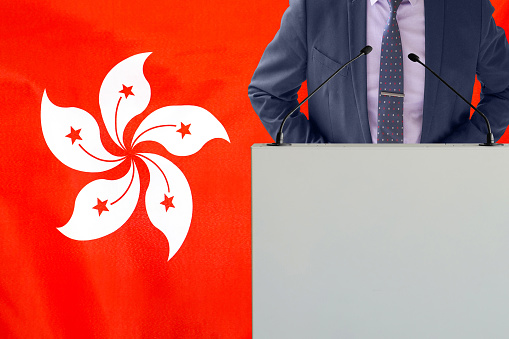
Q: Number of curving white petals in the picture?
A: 5